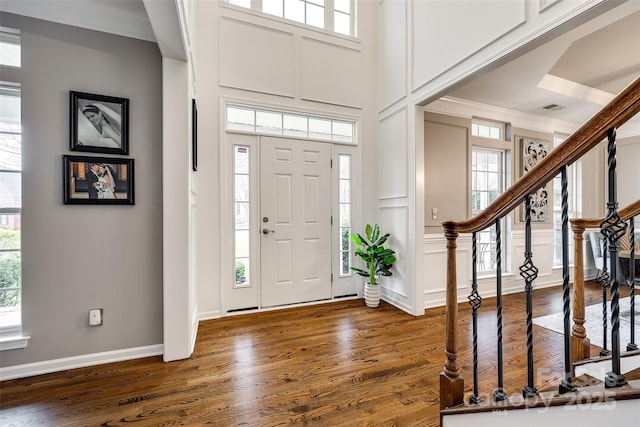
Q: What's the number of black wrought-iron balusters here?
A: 7